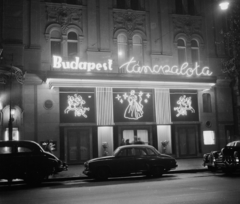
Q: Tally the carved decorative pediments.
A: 3